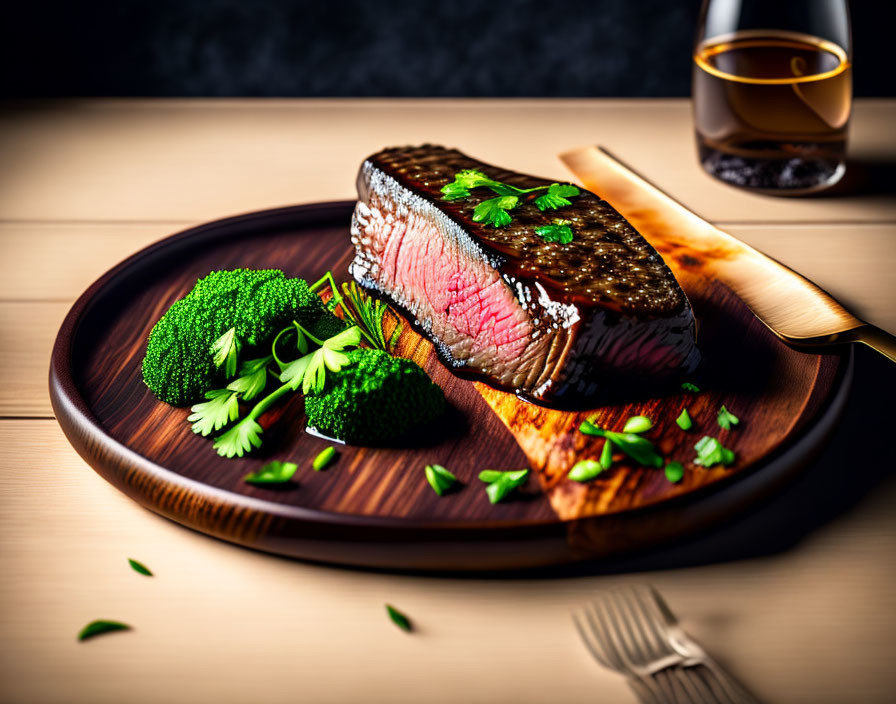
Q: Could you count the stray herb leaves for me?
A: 3